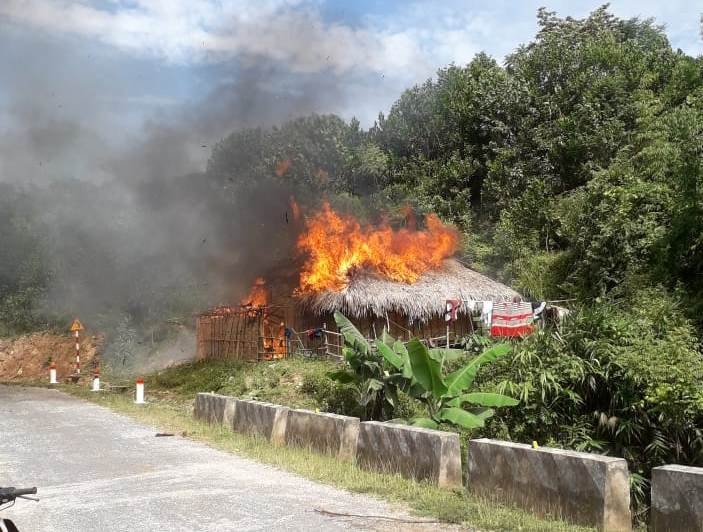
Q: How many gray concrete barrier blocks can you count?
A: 6